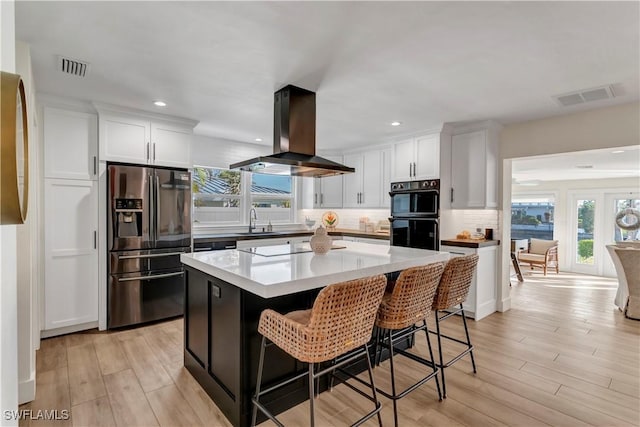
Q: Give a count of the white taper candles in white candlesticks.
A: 0